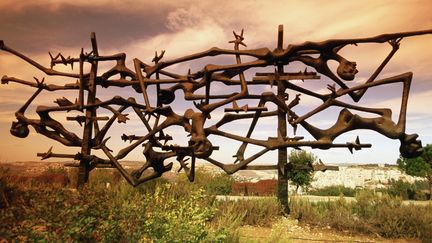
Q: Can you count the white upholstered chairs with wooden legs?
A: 0